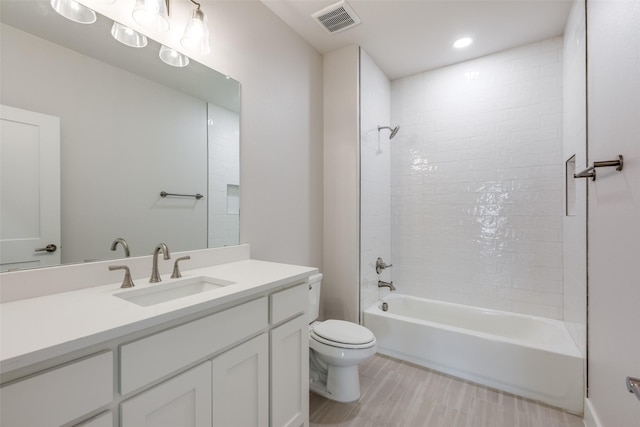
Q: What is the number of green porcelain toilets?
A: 0